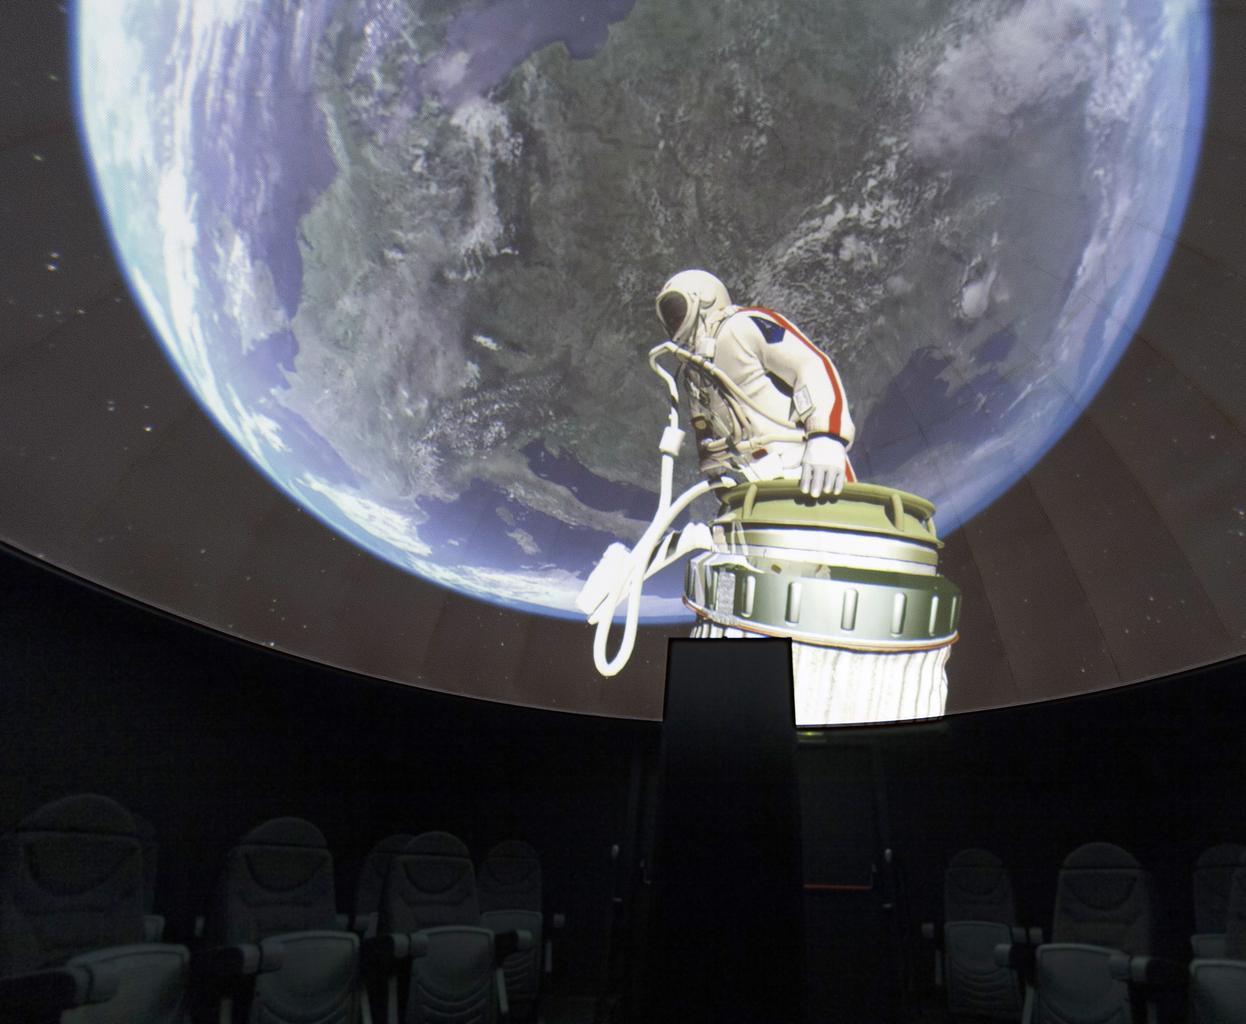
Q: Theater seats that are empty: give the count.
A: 10